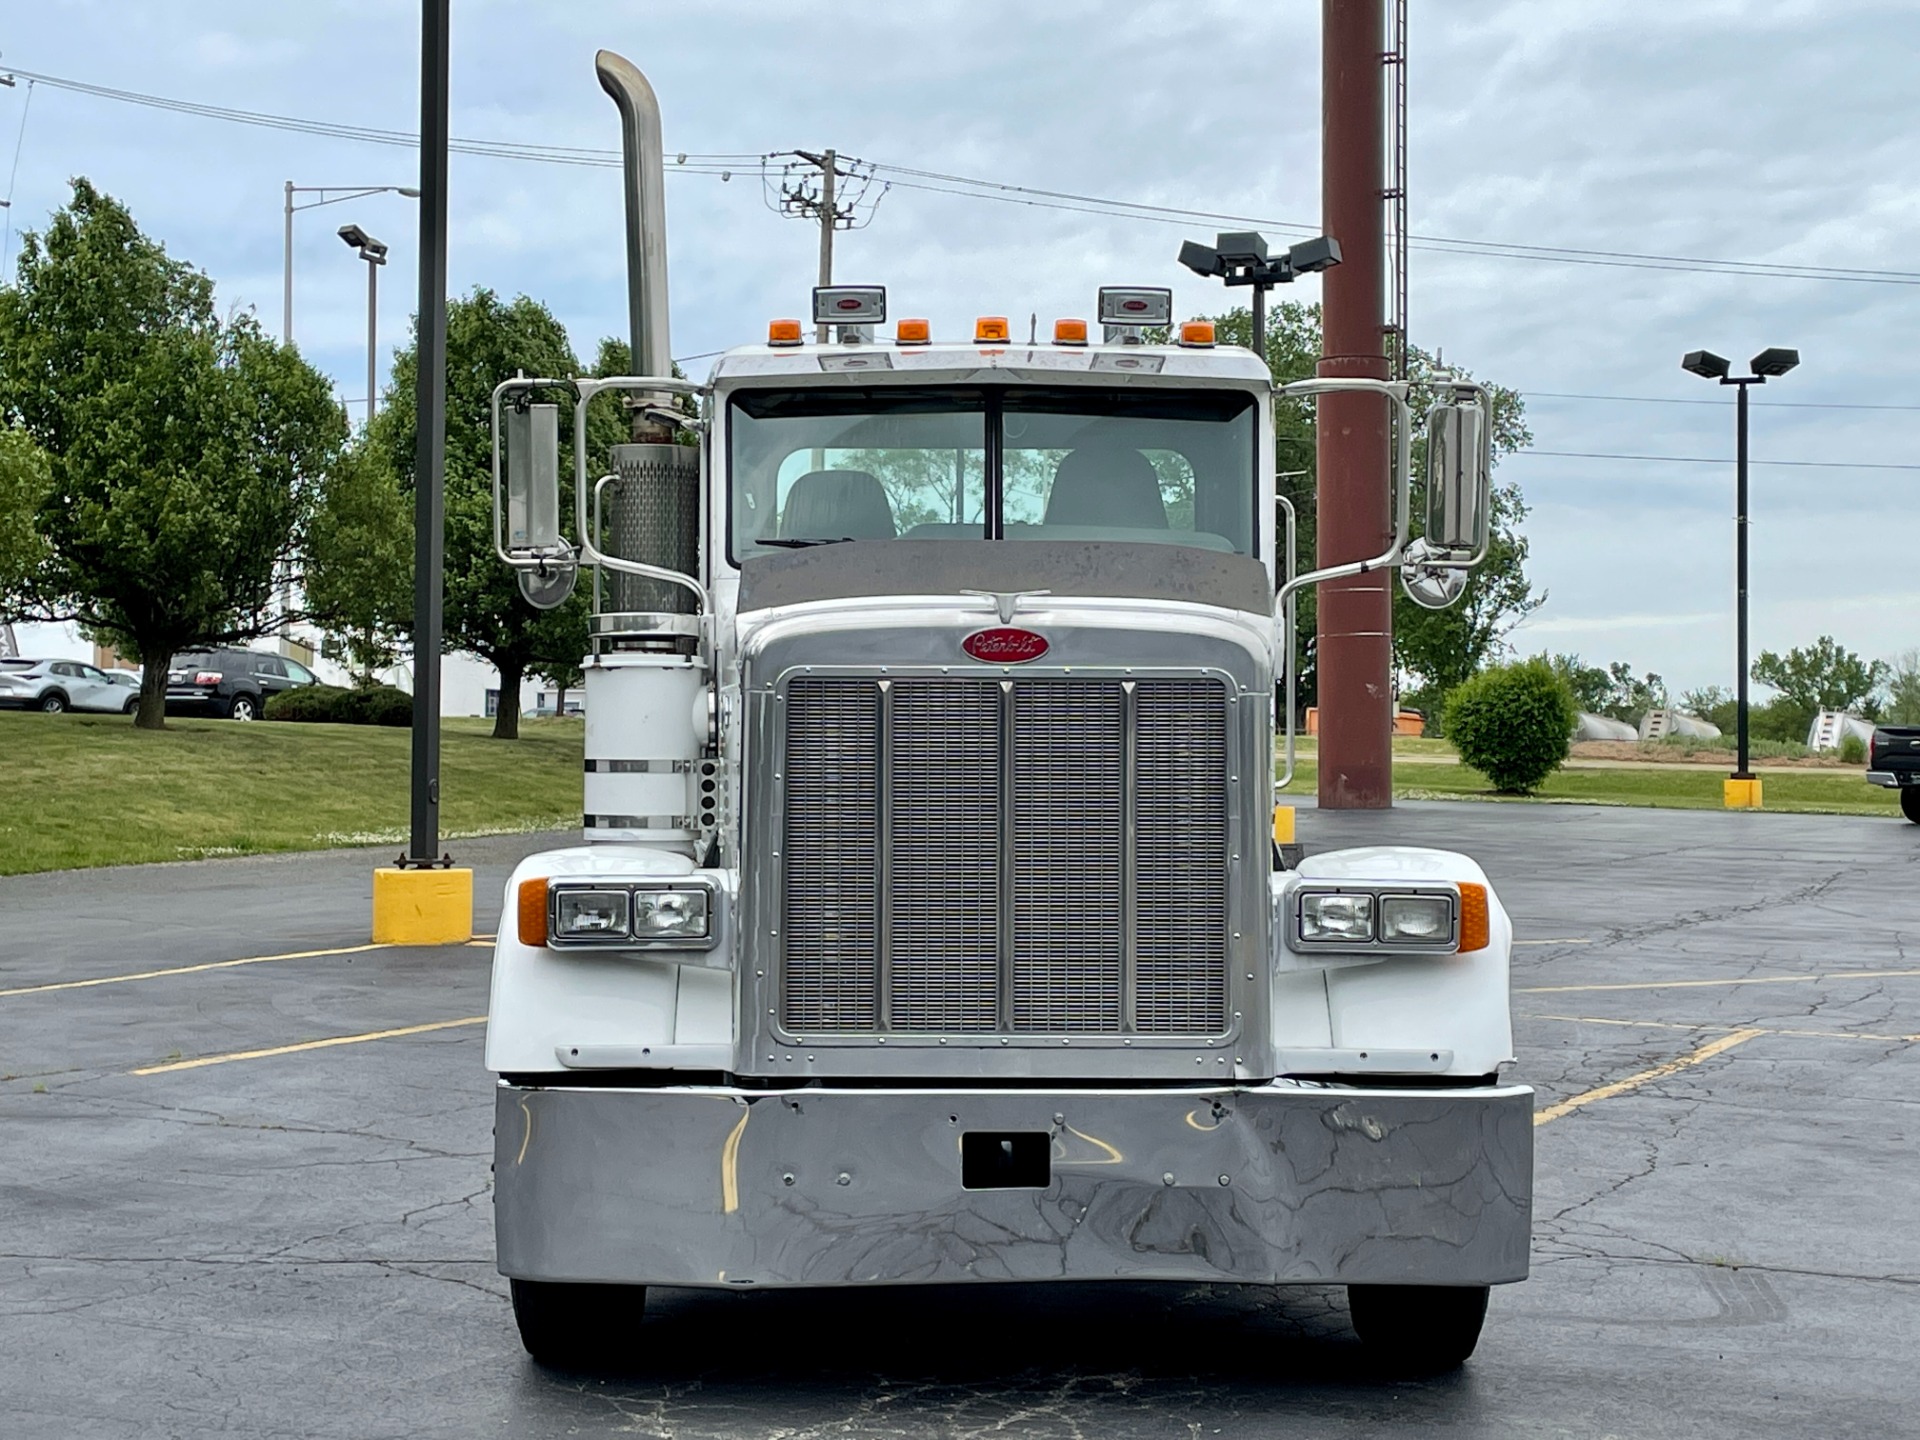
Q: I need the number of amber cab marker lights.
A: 5